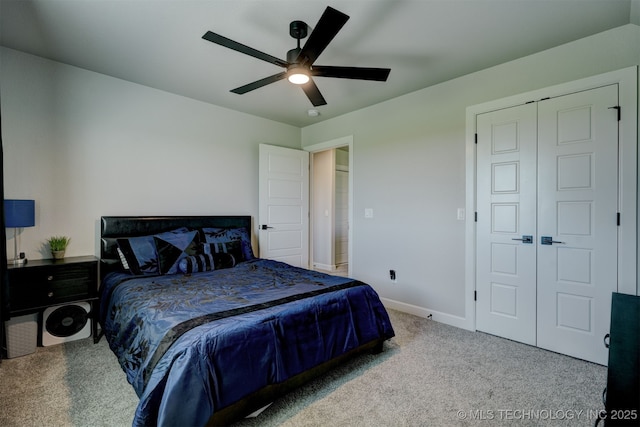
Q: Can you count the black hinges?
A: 5